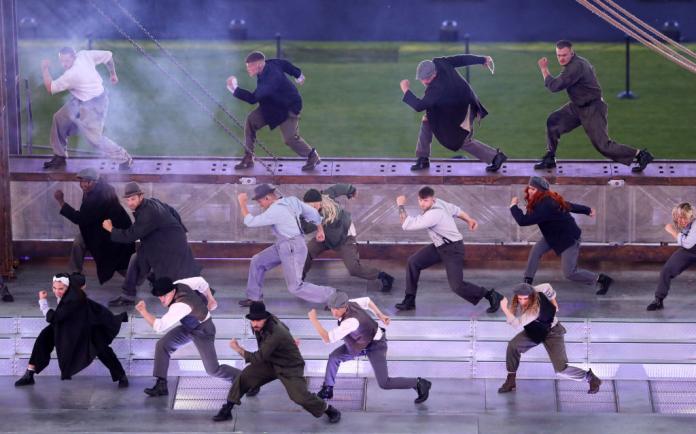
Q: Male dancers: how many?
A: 11